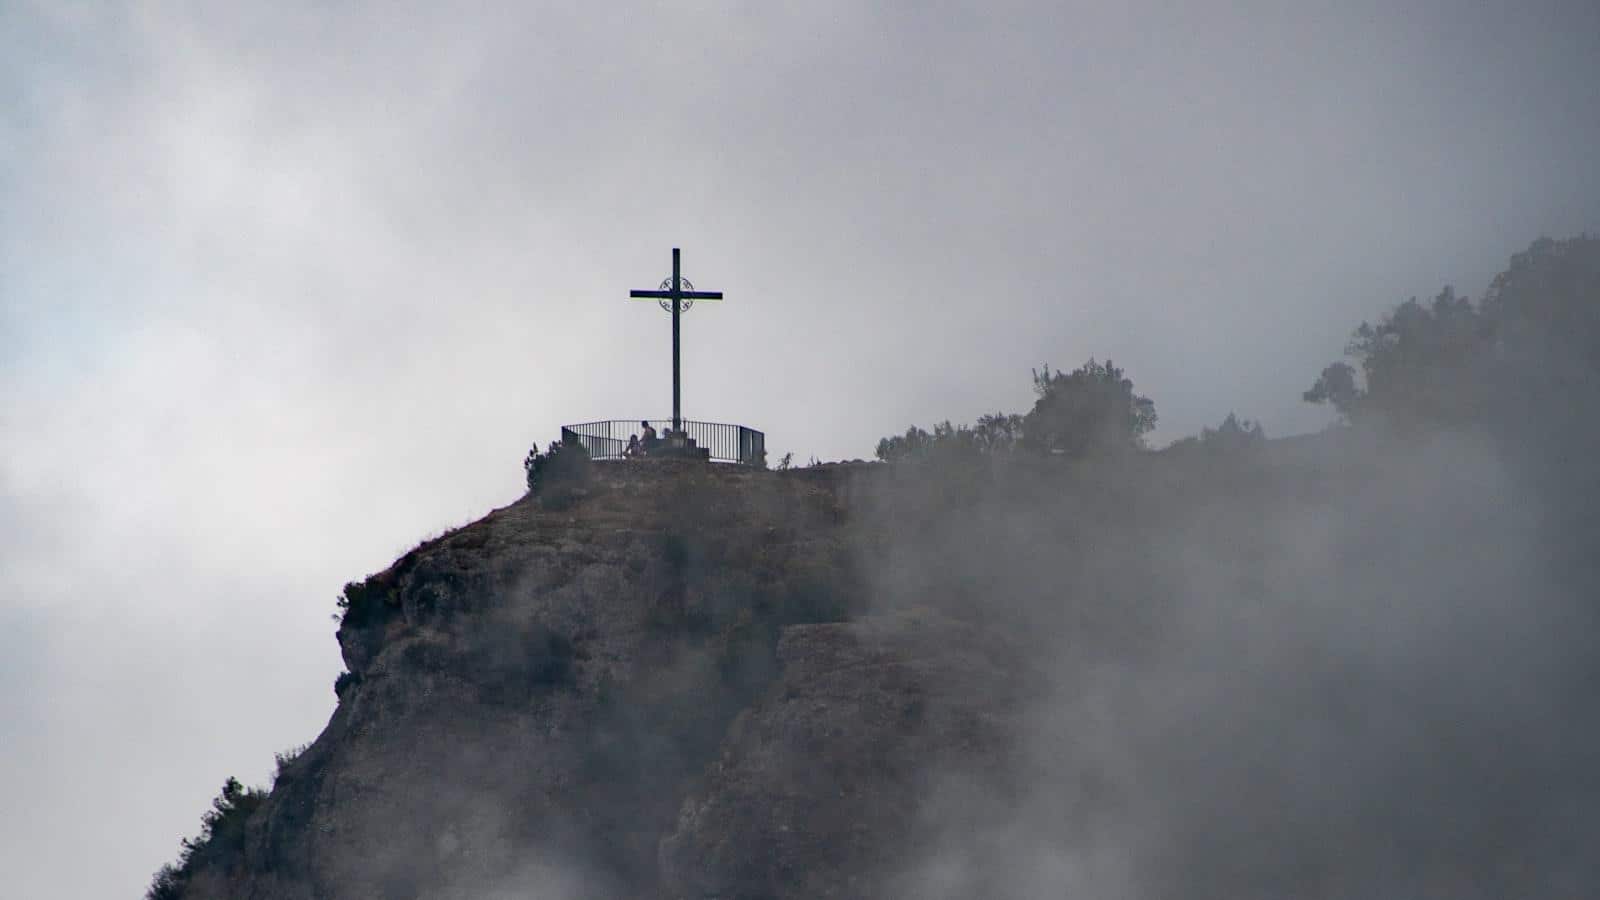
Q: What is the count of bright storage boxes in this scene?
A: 0